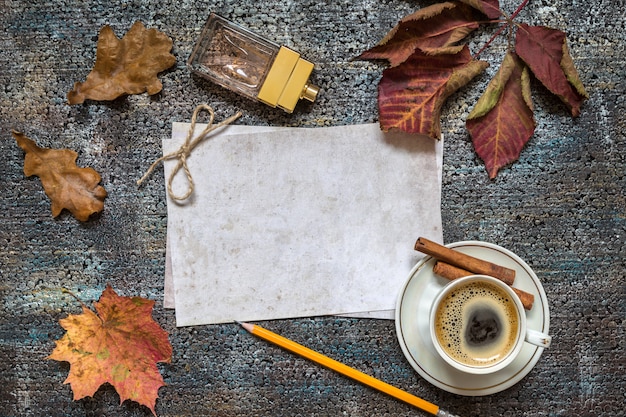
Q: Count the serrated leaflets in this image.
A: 5